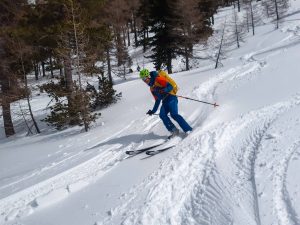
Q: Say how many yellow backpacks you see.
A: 1